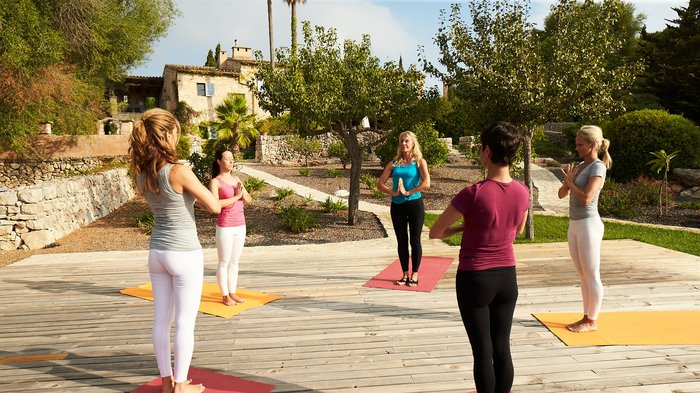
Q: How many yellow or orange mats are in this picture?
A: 2